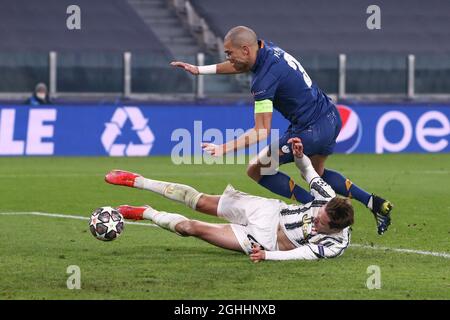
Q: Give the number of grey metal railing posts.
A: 5